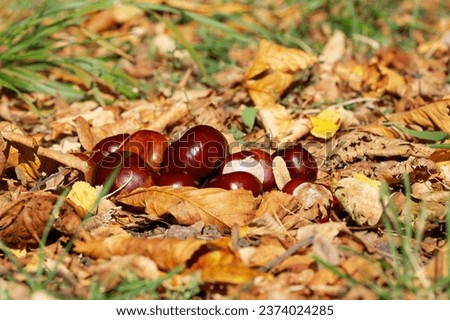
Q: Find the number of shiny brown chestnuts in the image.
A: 9